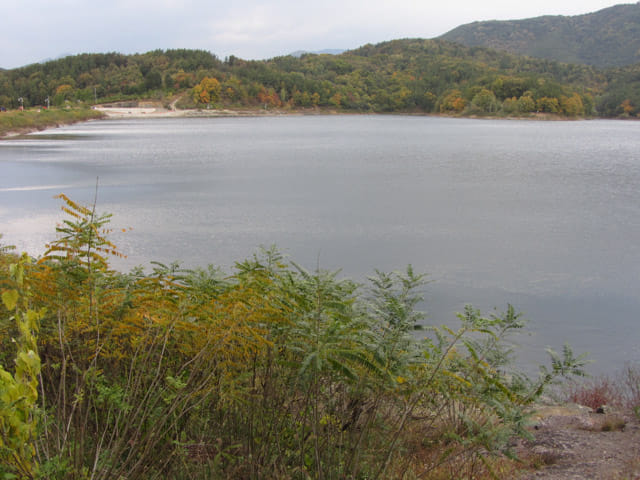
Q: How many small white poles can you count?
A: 3